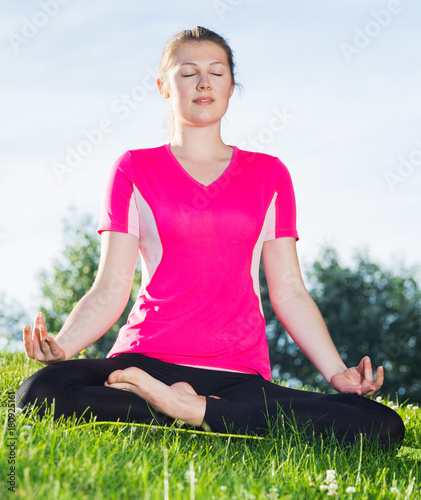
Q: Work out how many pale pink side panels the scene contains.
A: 2